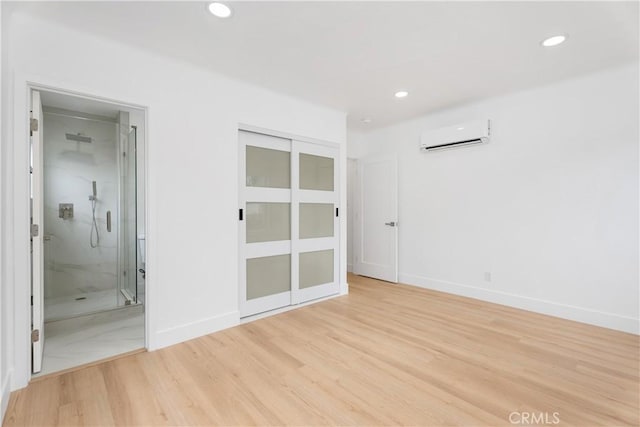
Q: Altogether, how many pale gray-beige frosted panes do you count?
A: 6